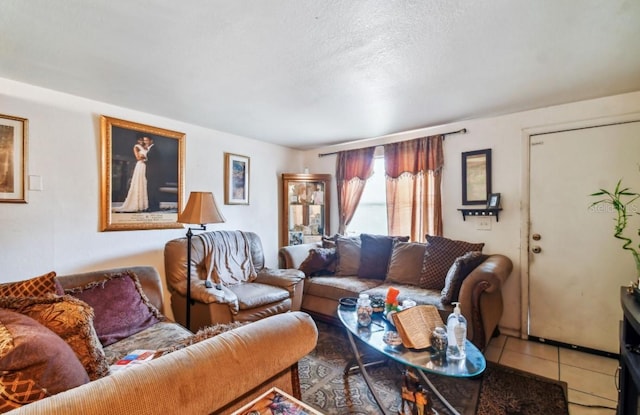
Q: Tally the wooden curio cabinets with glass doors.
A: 1